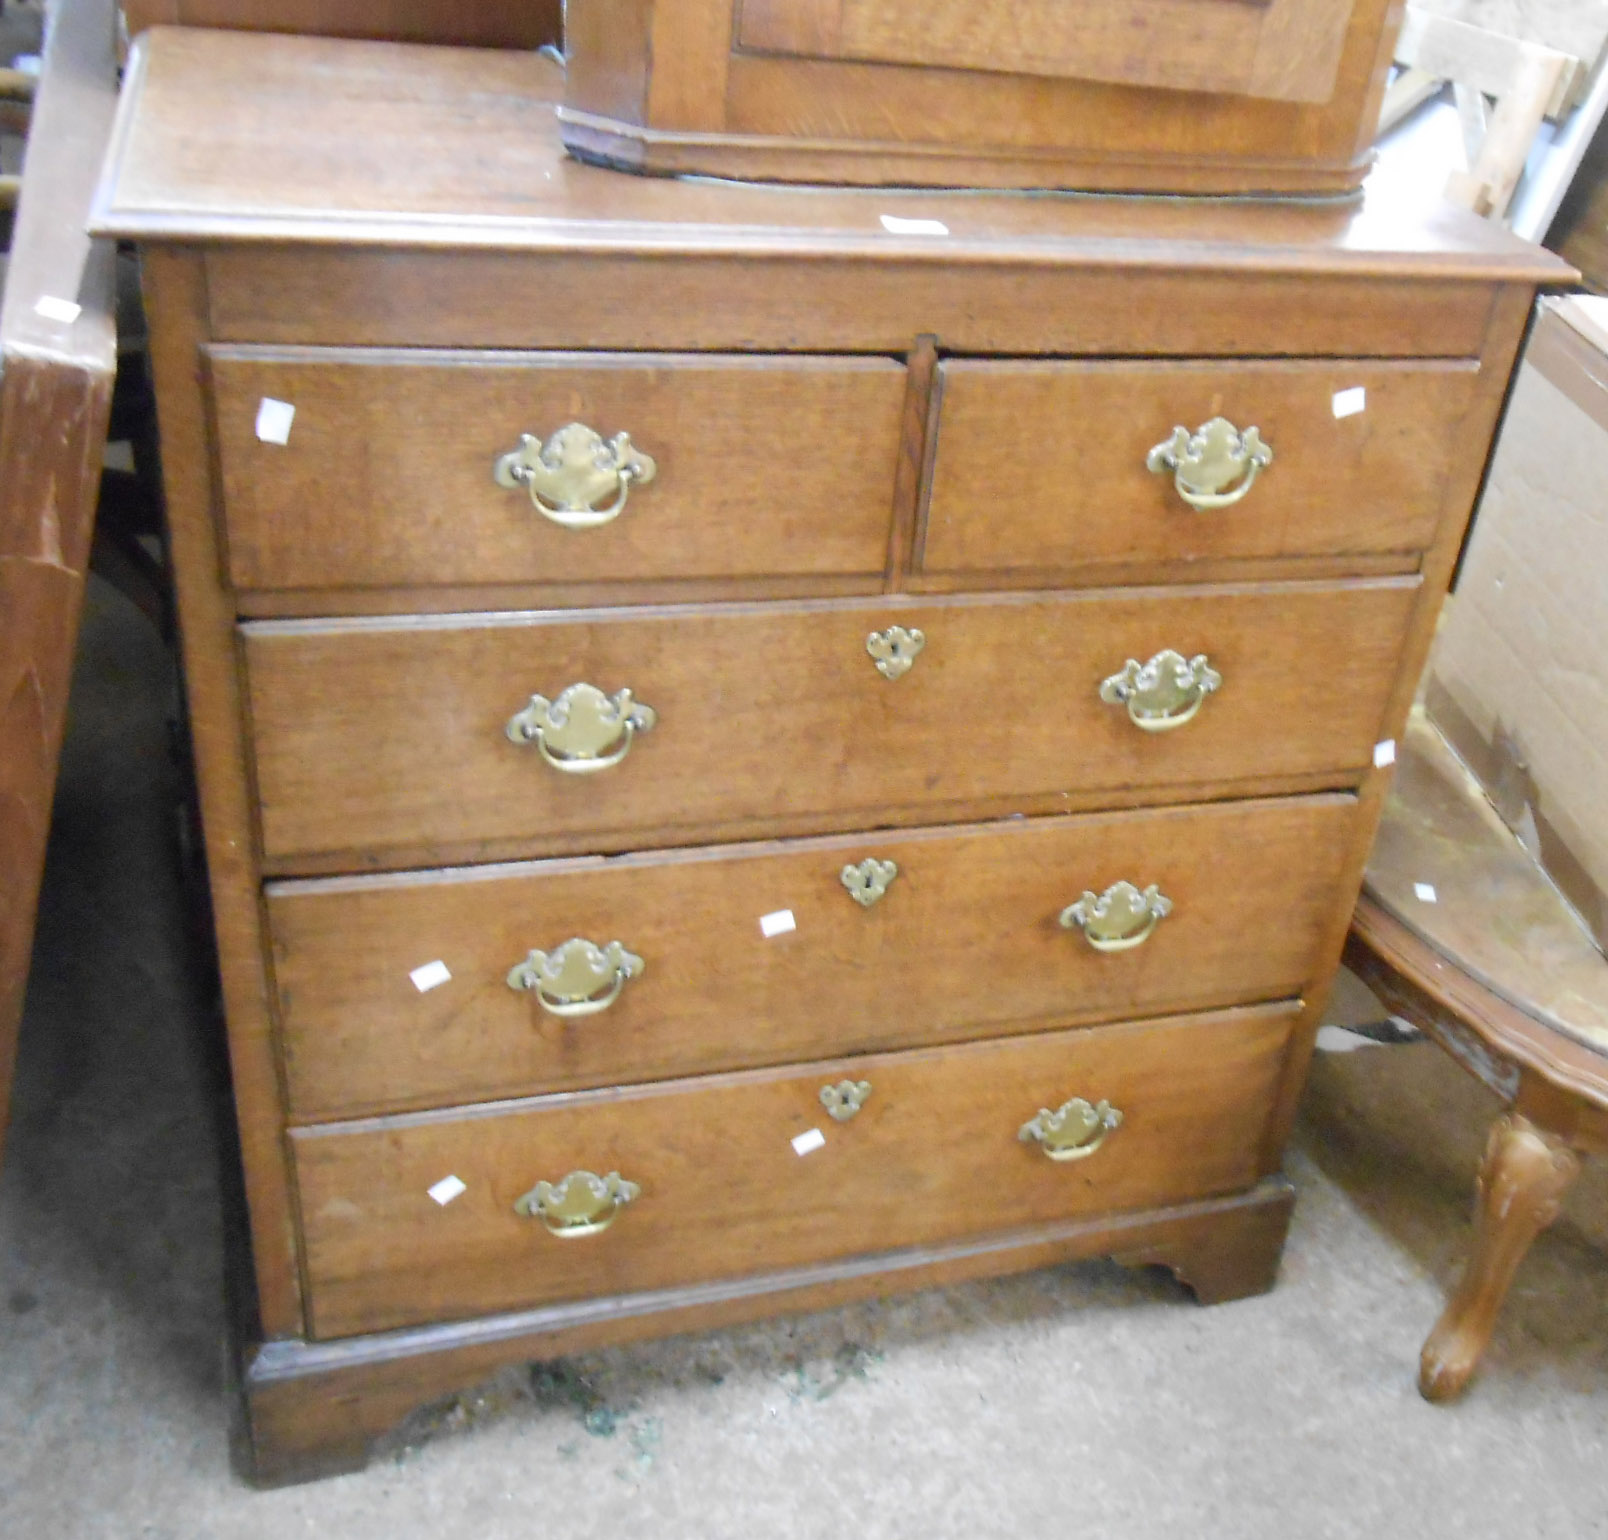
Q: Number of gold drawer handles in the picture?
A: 8